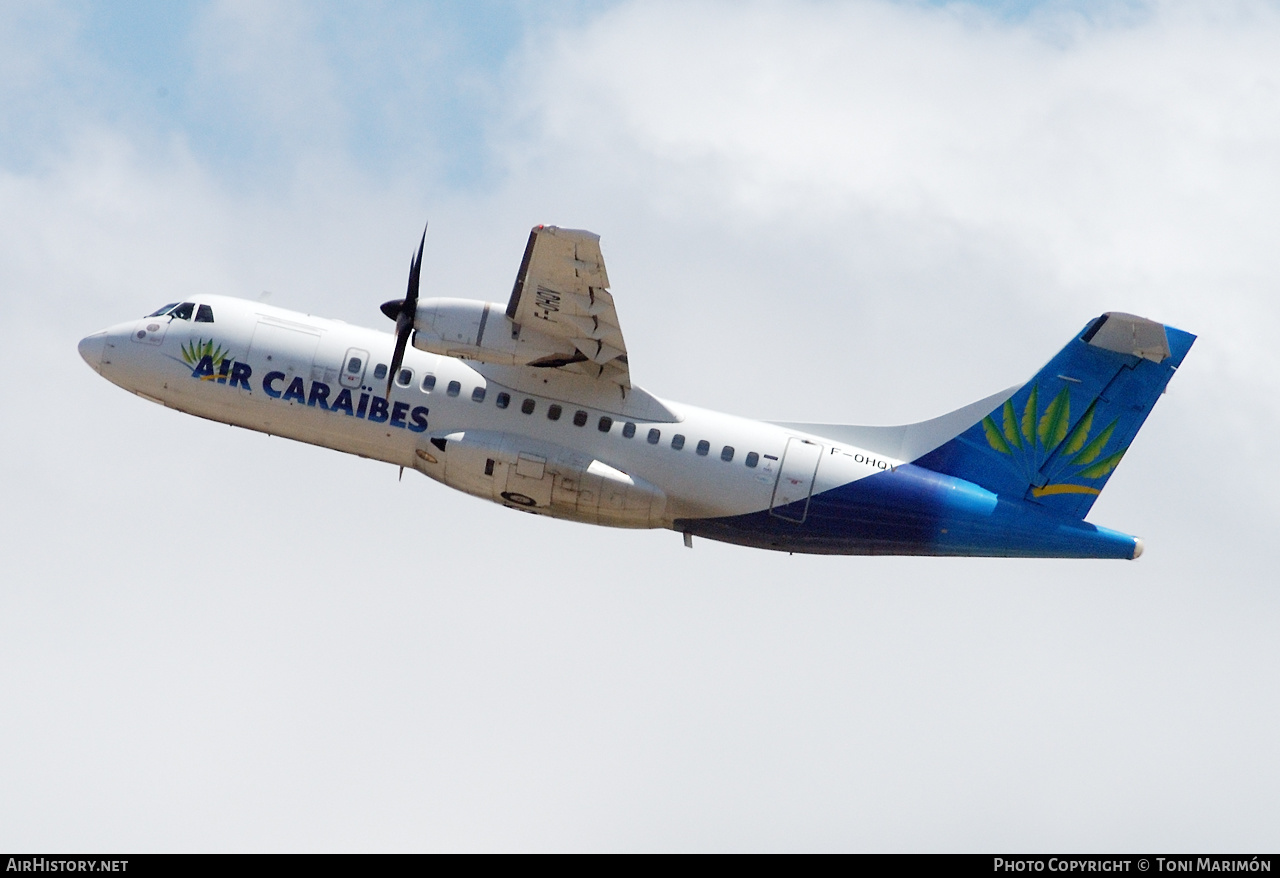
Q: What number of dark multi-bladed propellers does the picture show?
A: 1